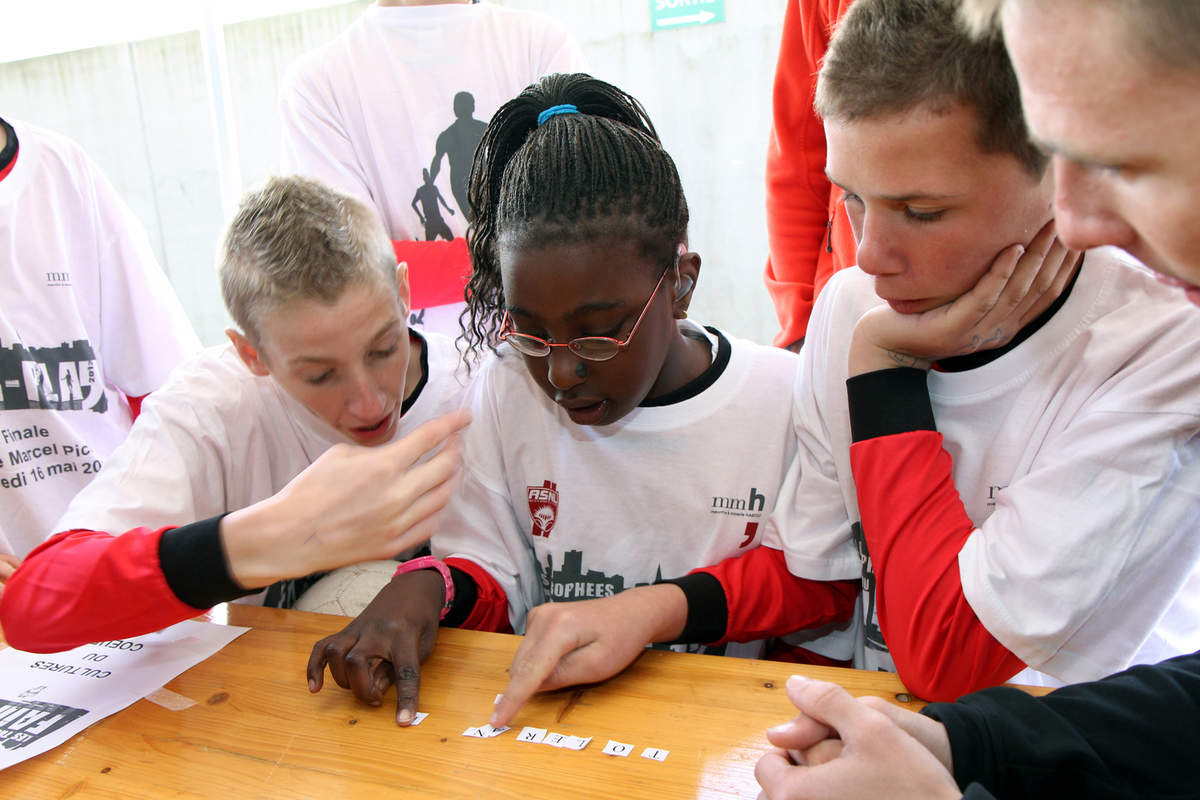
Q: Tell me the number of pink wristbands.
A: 1